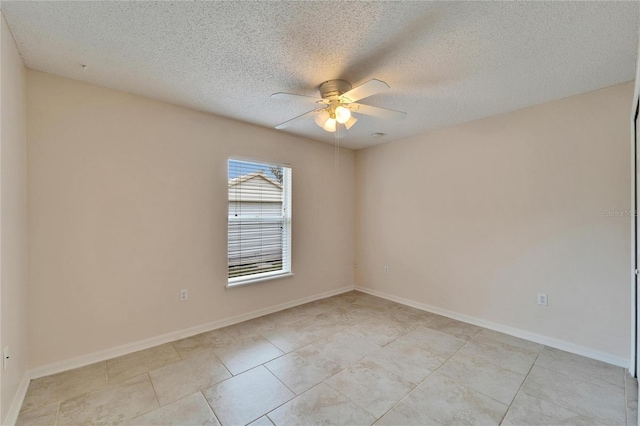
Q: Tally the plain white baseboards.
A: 3